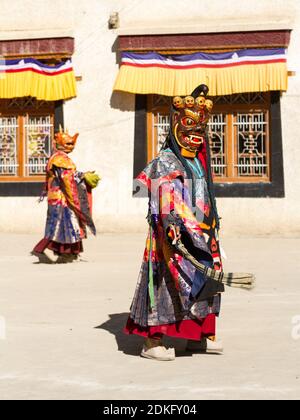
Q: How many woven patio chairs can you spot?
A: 0